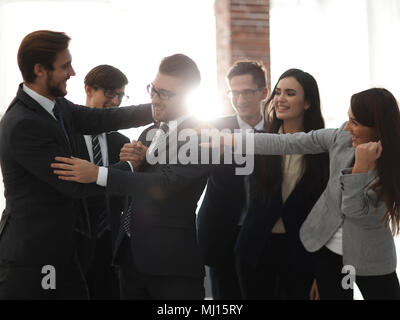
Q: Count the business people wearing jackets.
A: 6